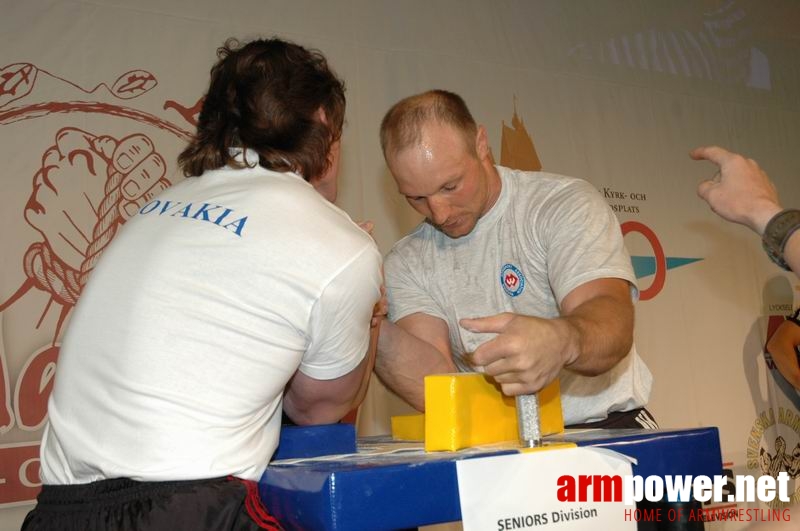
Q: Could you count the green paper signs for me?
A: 0